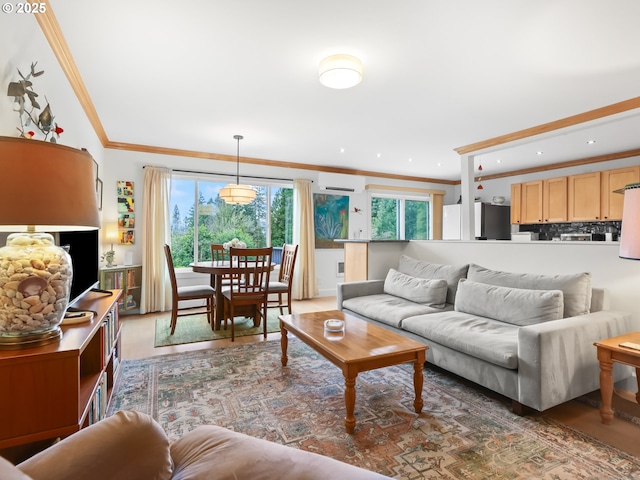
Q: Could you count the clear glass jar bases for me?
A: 1